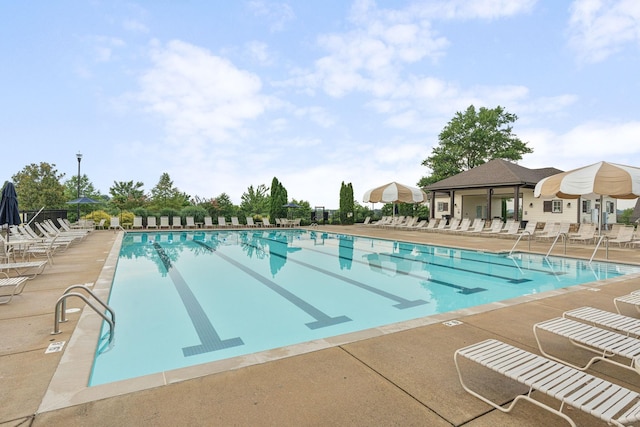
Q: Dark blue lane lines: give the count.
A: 6